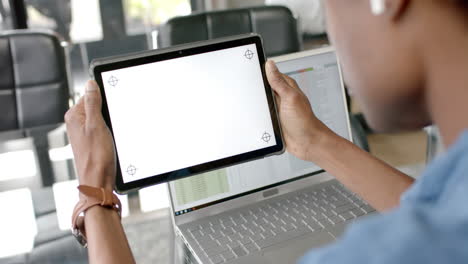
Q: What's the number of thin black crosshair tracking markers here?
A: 4